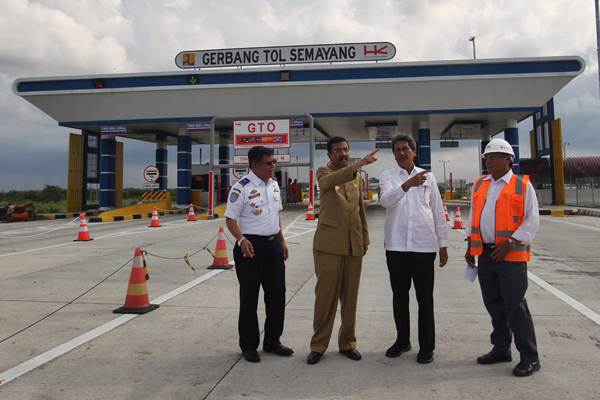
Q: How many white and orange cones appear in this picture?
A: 8